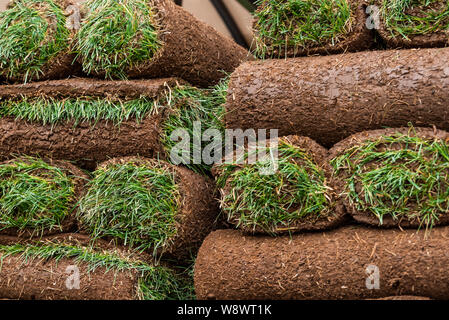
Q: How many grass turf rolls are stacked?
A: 12